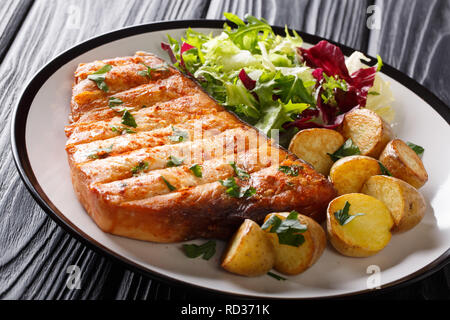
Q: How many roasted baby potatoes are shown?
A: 8